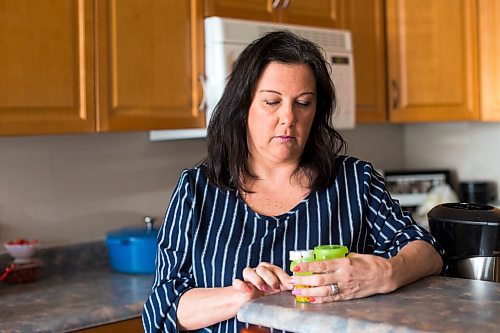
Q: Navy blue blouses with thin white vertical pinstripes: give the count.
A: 1